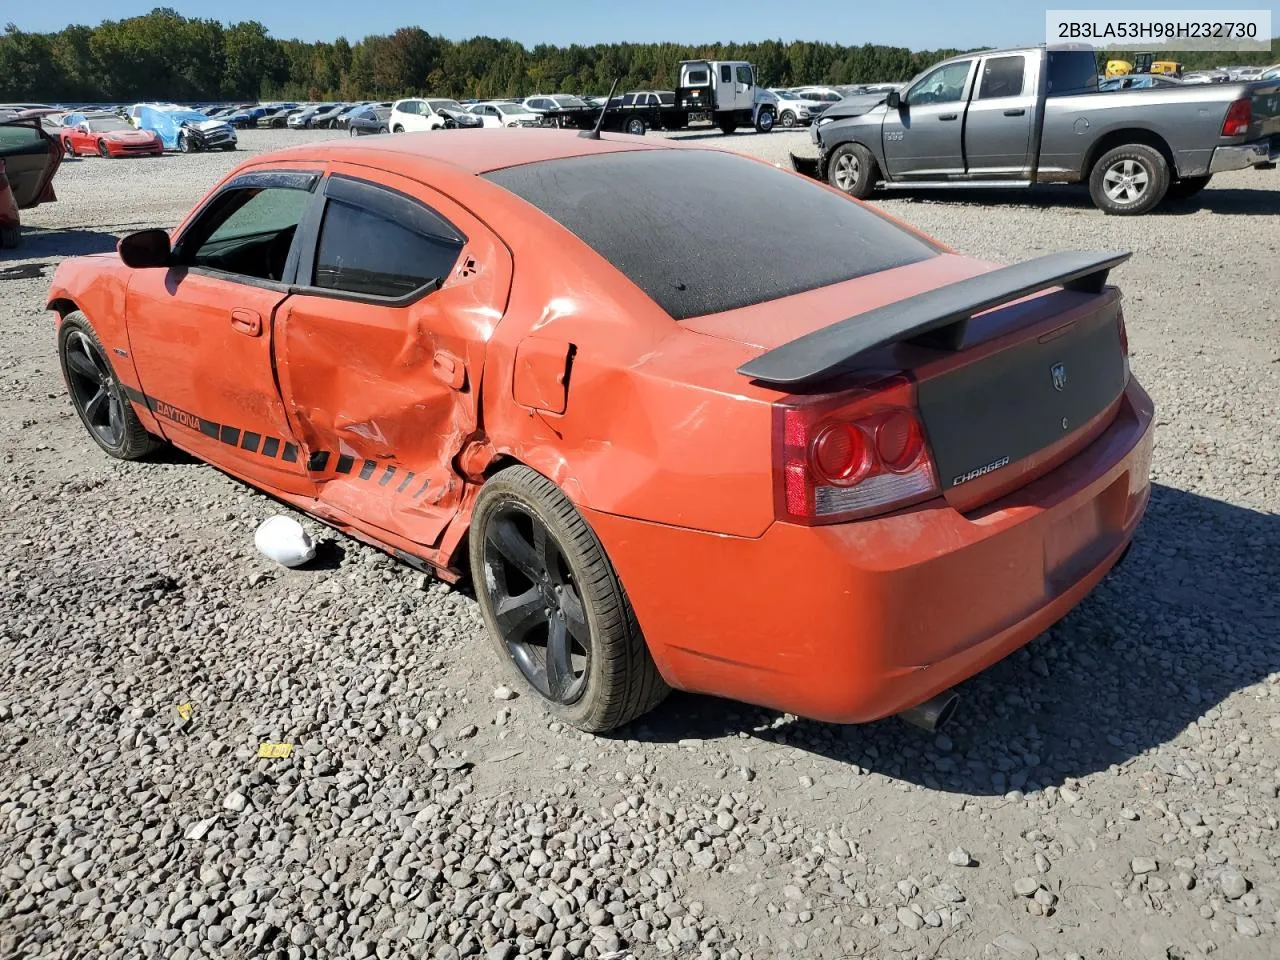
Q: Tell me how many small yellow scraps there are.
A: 2